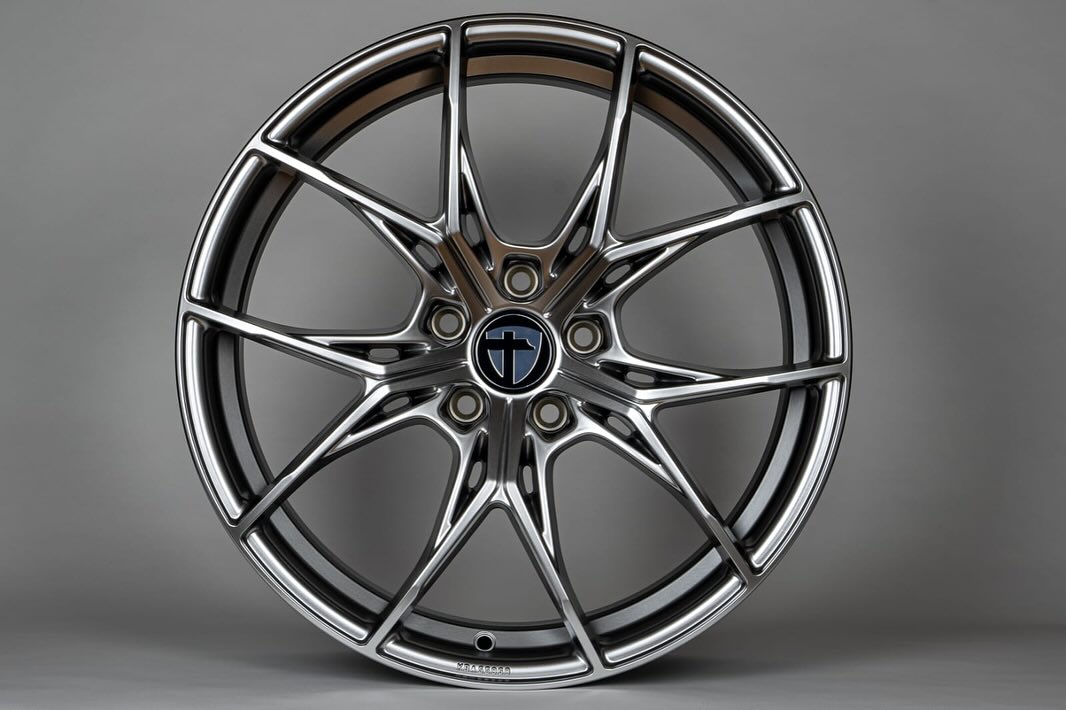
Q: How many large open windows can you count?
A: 10